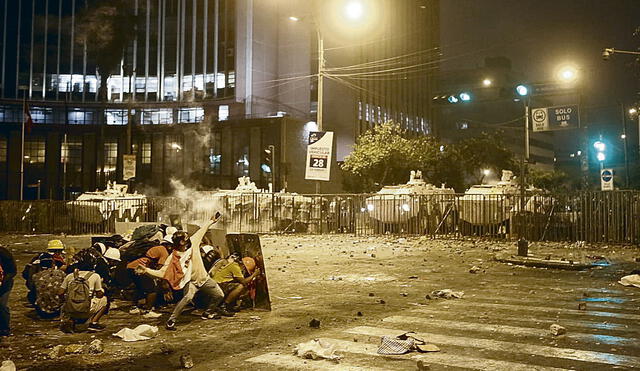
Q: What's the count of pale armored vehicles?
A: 4